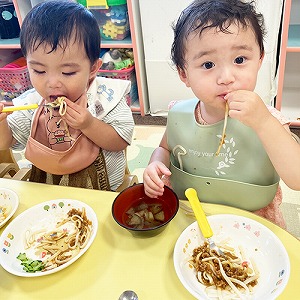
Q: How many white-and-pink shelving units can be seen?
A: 2